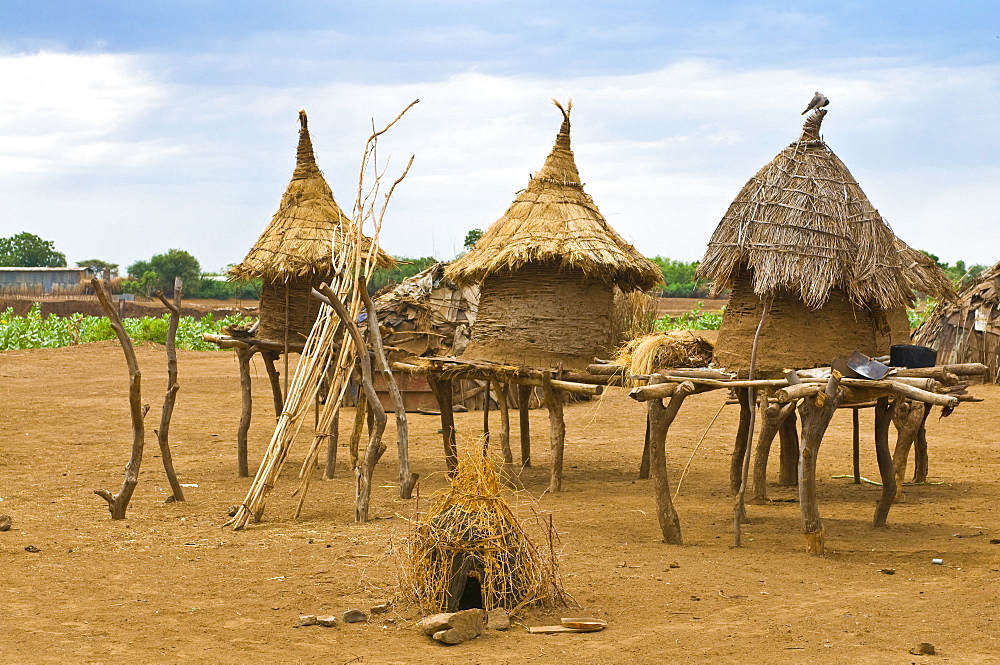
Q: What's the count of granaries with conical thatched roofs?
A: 3